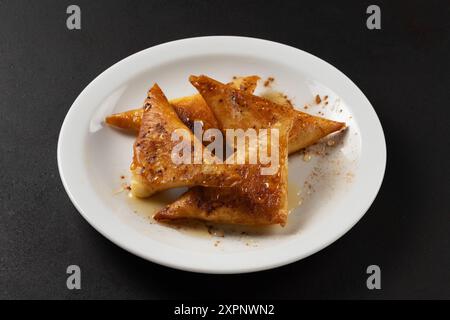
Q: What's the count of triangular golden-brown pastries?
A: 4